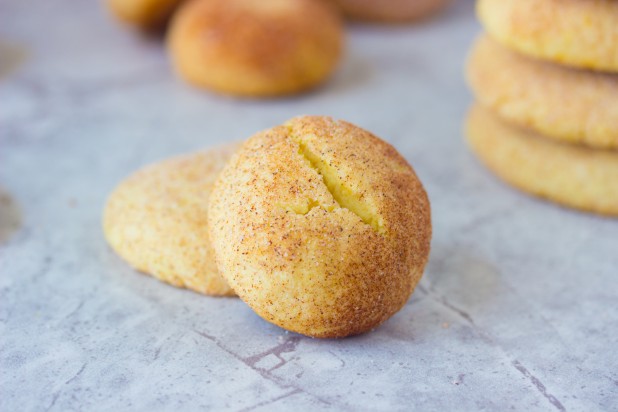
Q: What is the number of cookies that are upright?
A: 1